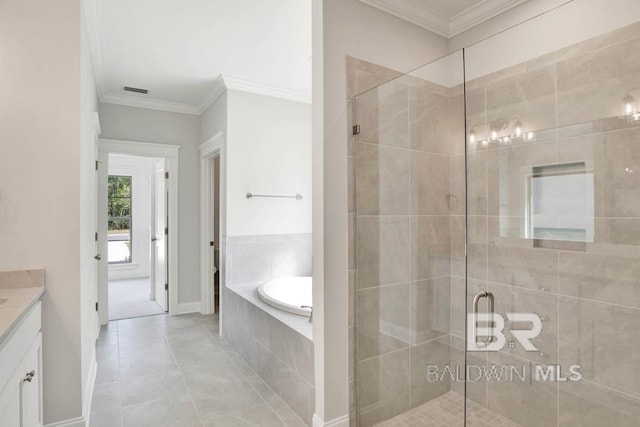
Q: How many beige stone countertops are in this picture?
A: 1